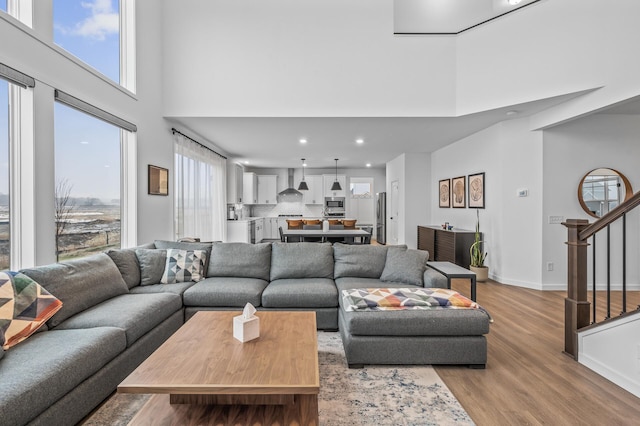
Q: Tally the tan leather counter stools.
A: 4